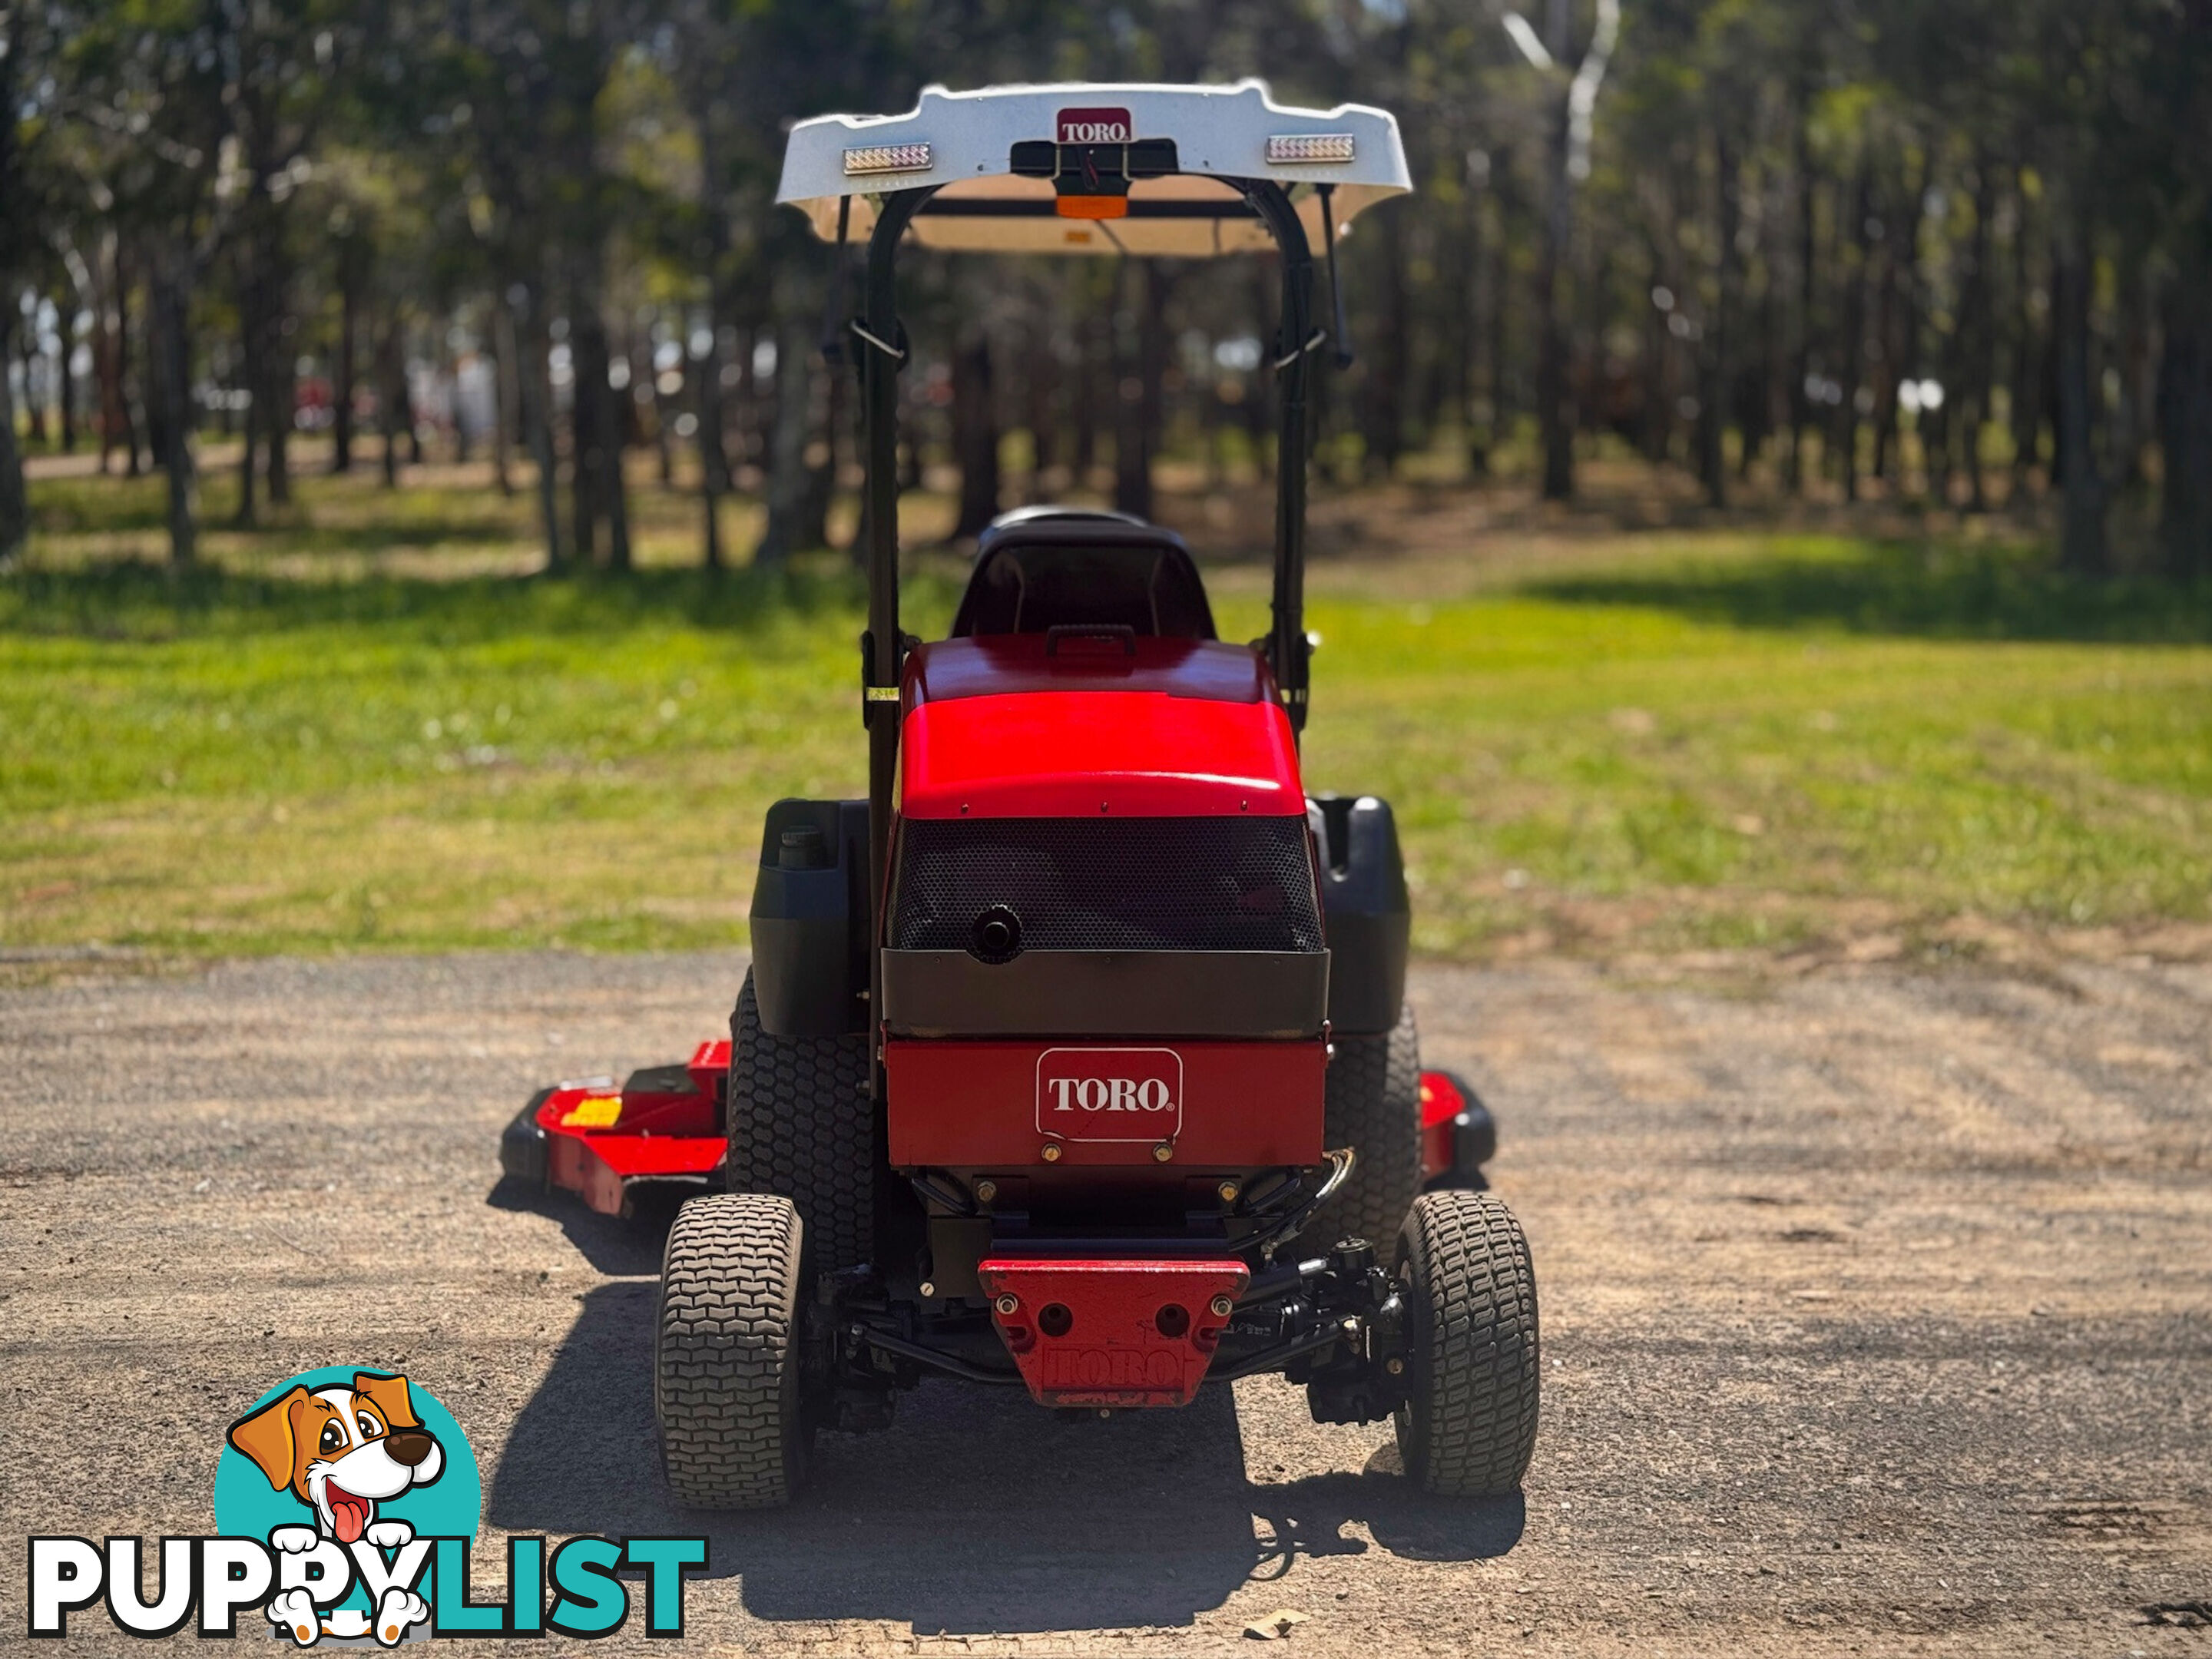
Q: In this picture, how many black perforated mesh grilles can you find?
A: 1